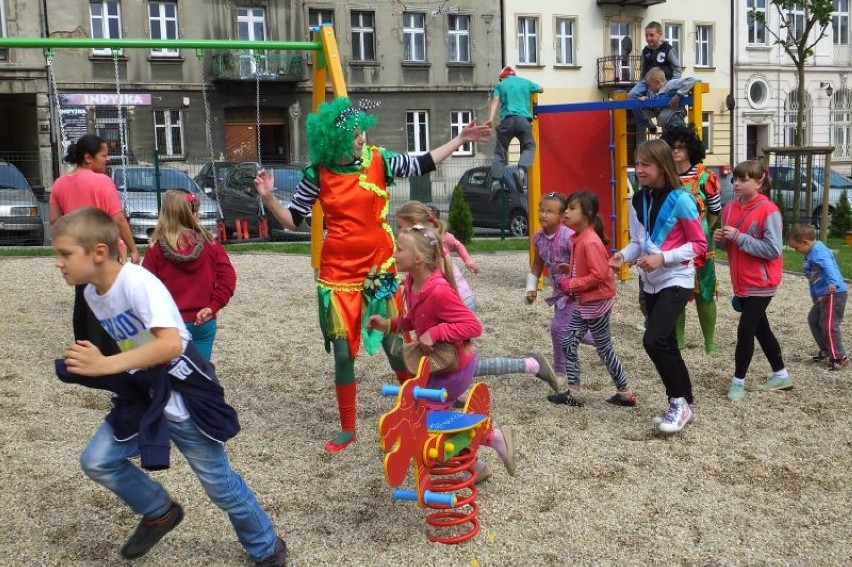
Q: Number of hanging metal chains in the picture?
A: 4